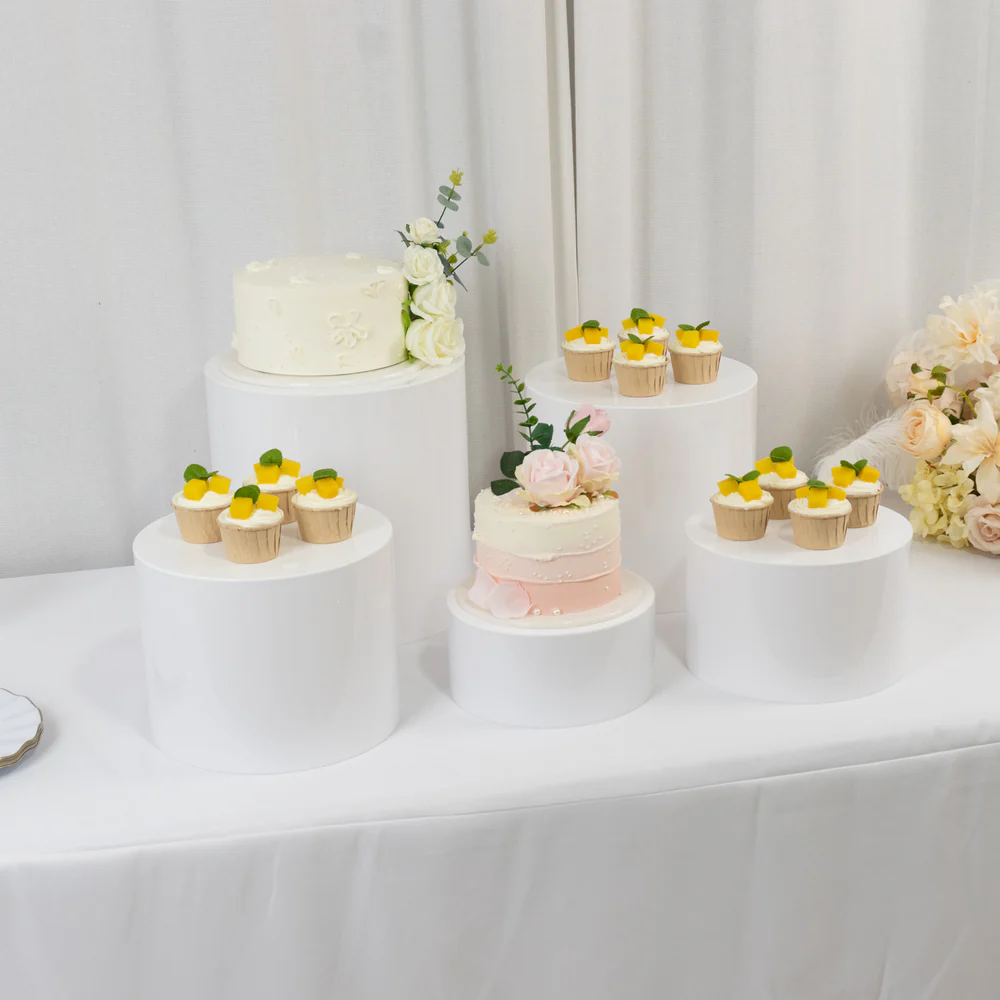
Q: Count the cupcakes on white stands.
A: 12